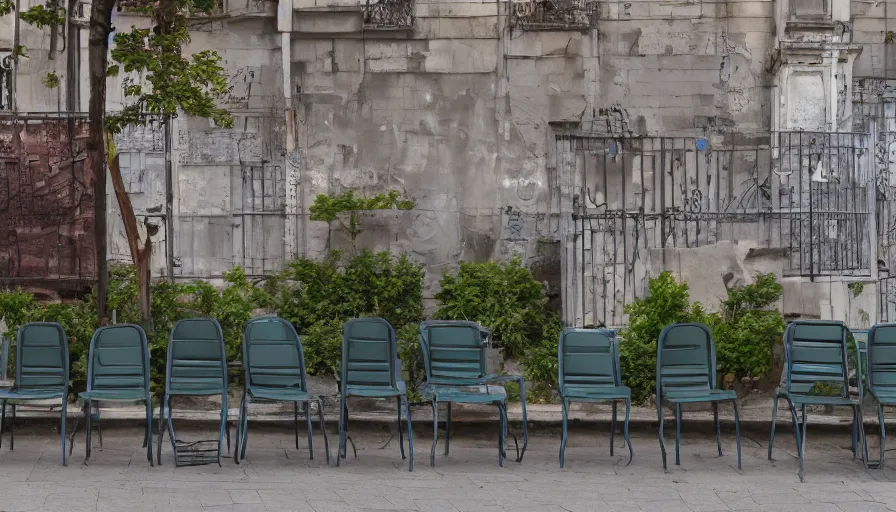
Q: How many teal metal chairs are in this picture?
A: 10